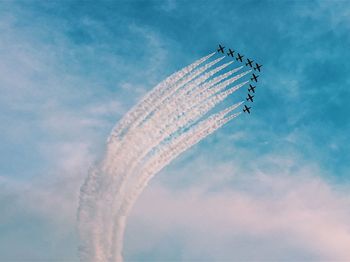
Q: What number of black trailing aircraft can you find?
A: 9